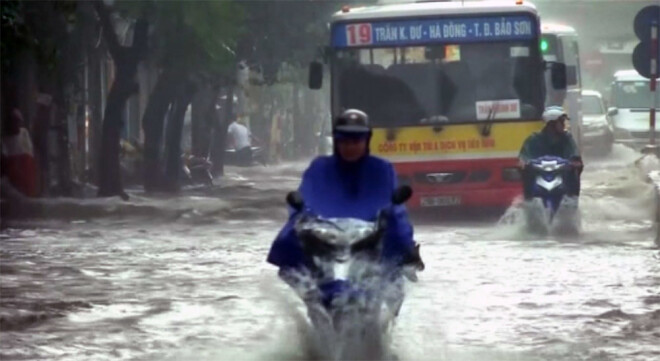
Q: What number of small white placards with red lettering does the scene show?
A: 1